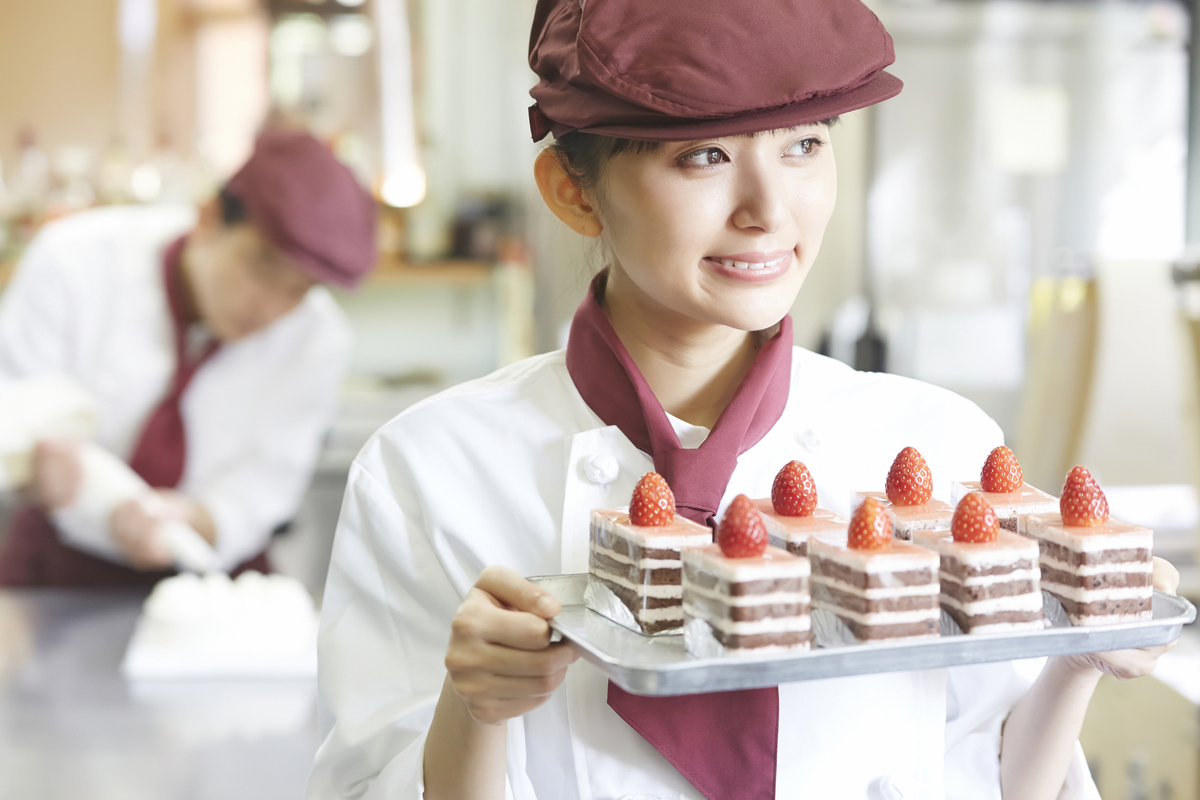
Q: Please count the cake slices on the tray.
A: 8